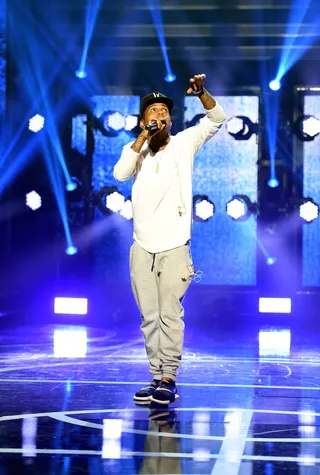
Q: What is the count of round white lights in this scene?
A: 11